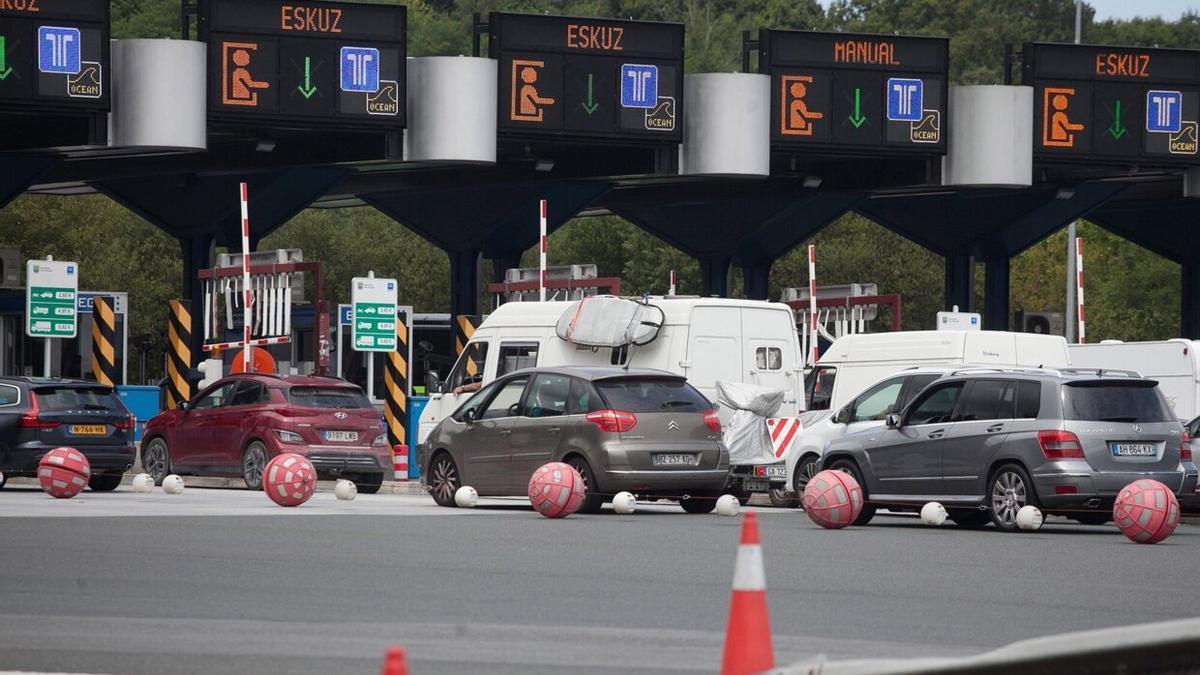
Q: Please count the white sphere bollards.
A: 8